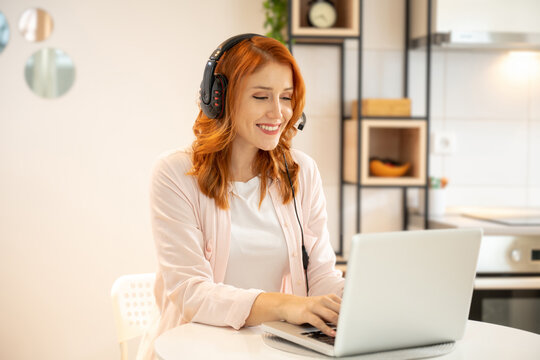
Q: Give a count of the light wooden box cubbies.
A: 2